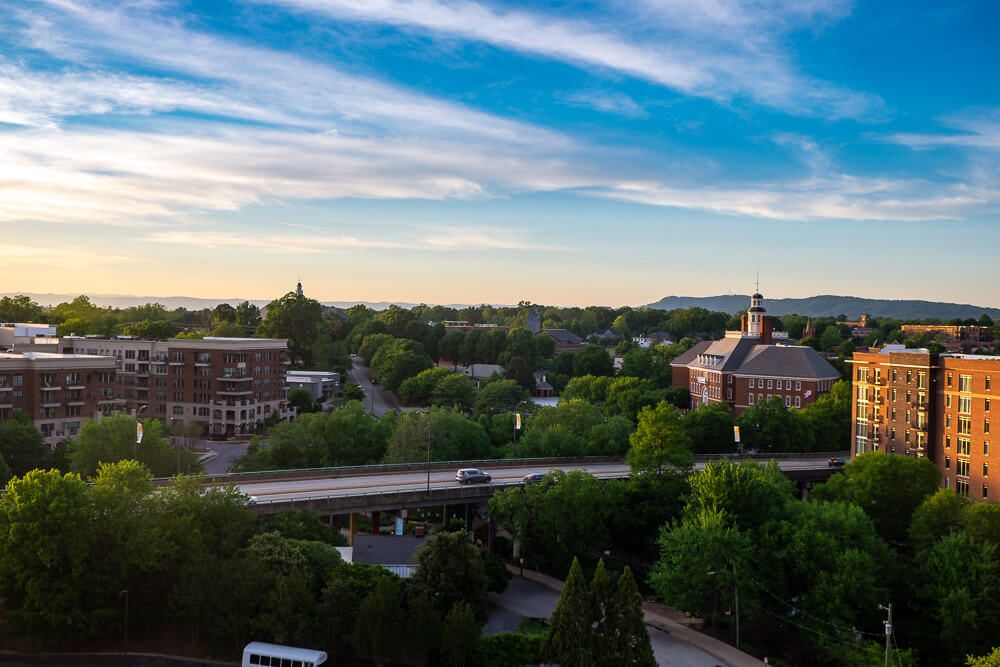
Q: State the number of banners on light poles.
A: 3